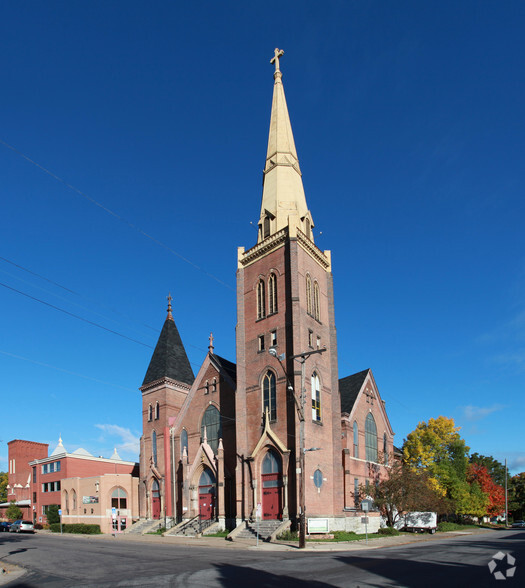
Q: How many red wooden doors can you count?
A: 3